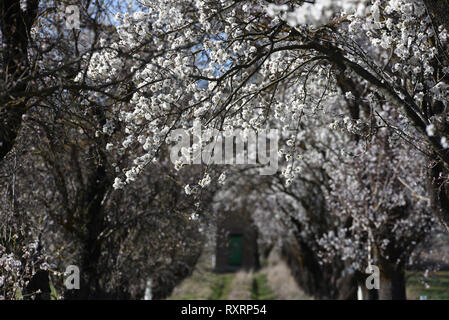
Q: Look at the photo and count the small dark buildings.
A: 1